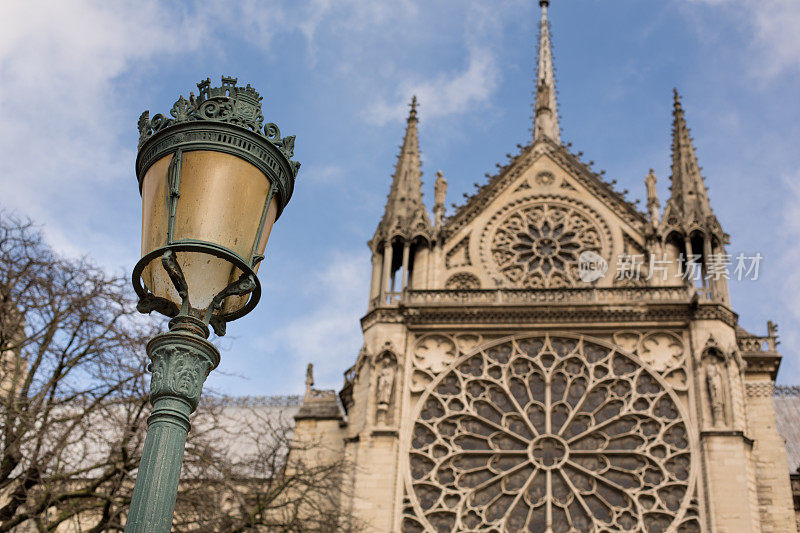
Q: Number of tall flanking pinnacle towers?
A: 2